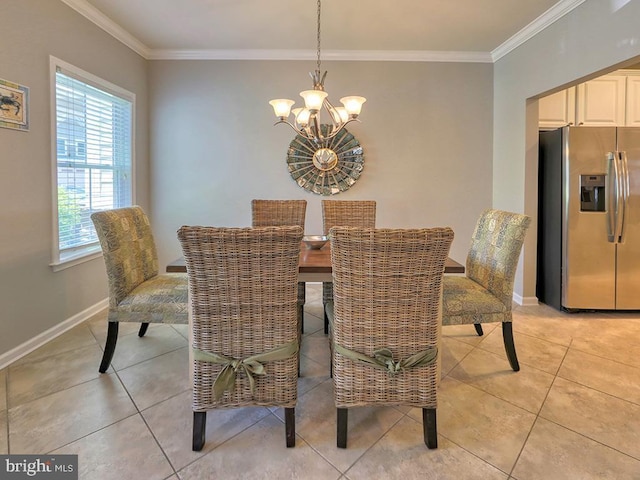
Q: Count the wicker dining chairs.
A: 4